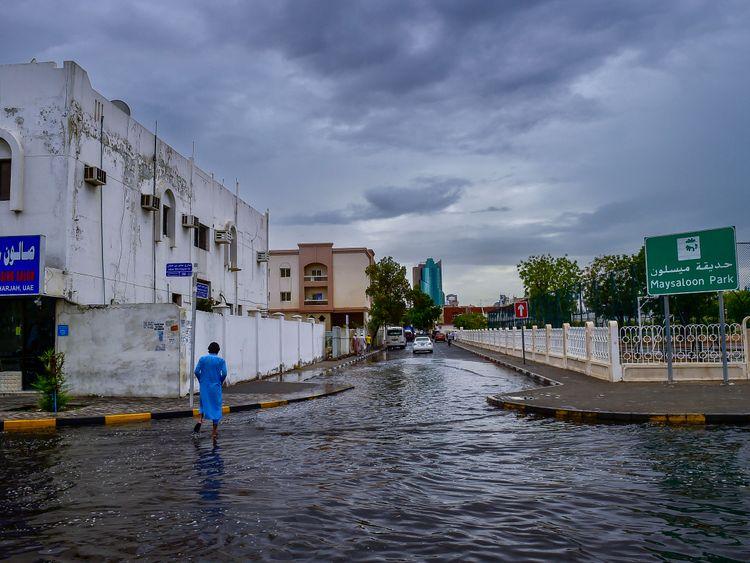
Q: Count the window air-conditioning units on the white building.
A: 5